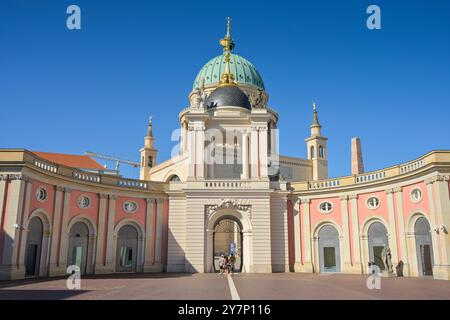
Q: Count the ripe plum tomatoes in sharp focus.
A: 0